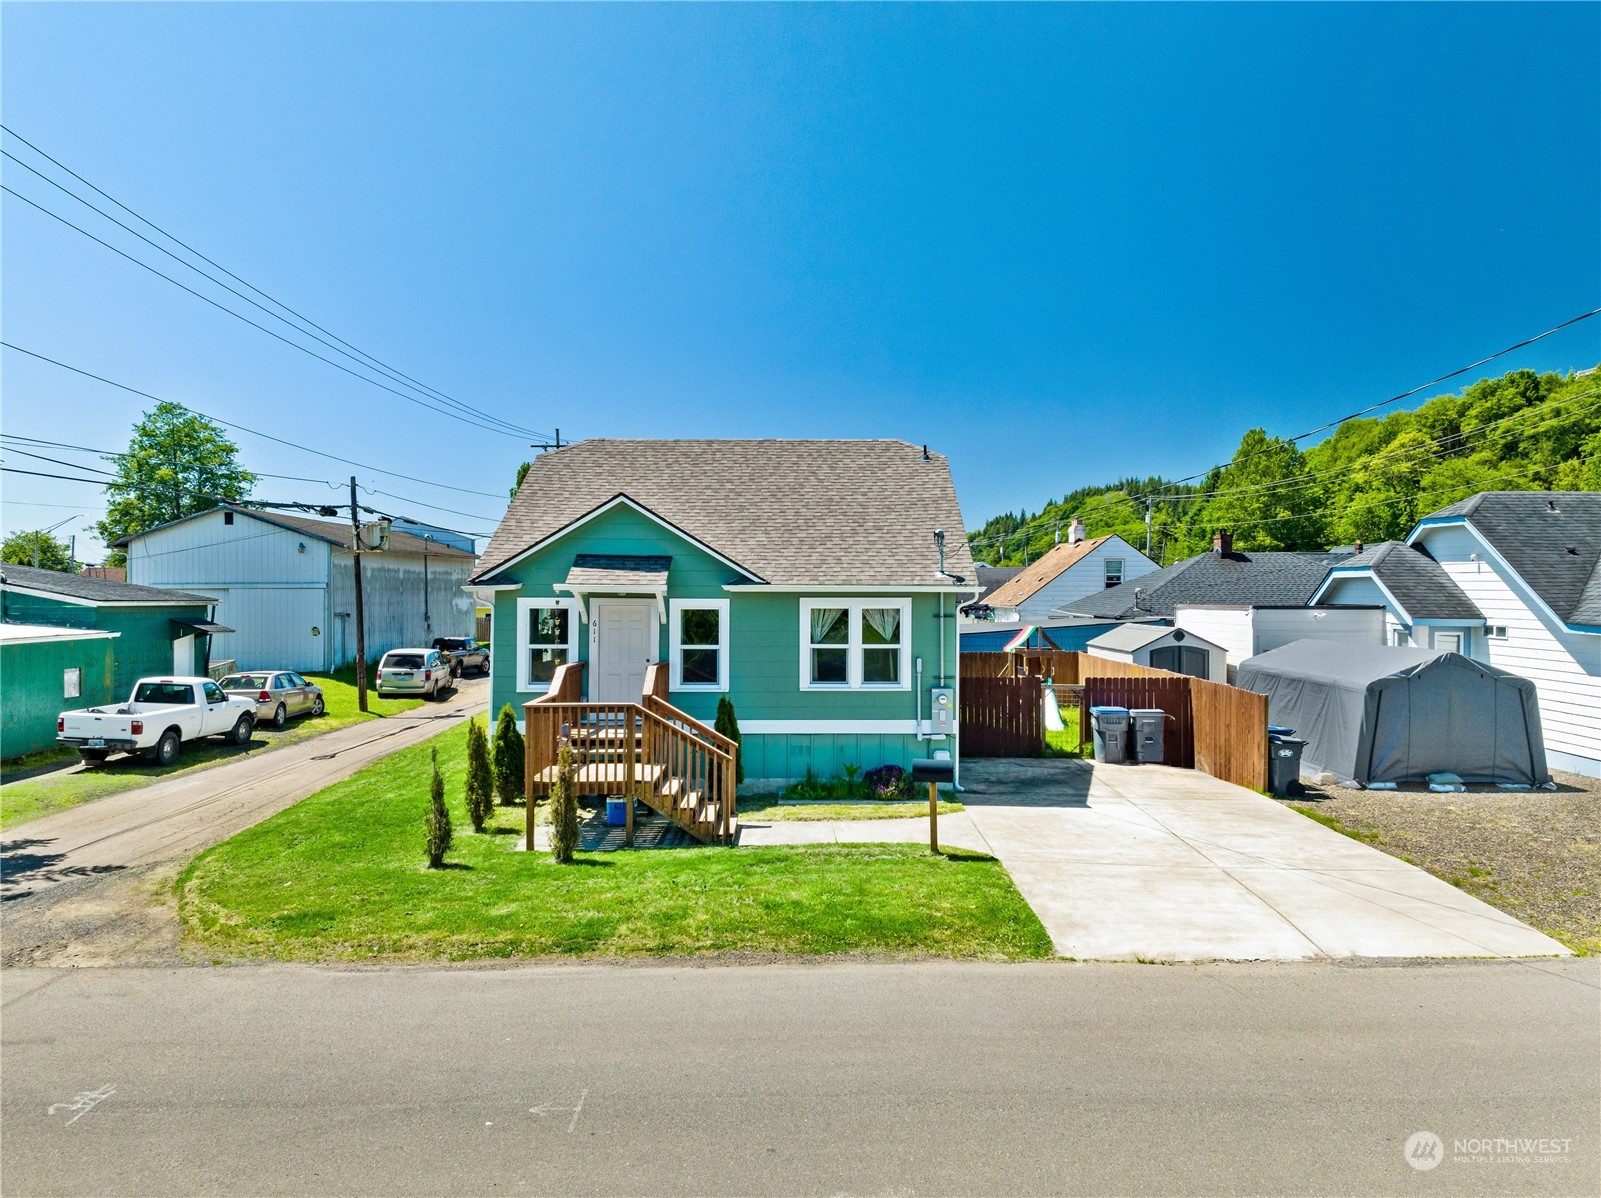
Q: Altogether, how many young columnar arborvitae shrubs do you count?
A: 5